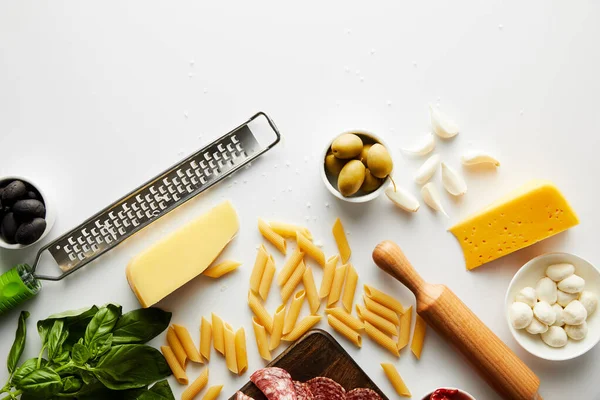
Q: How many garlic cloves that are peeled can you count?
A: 7